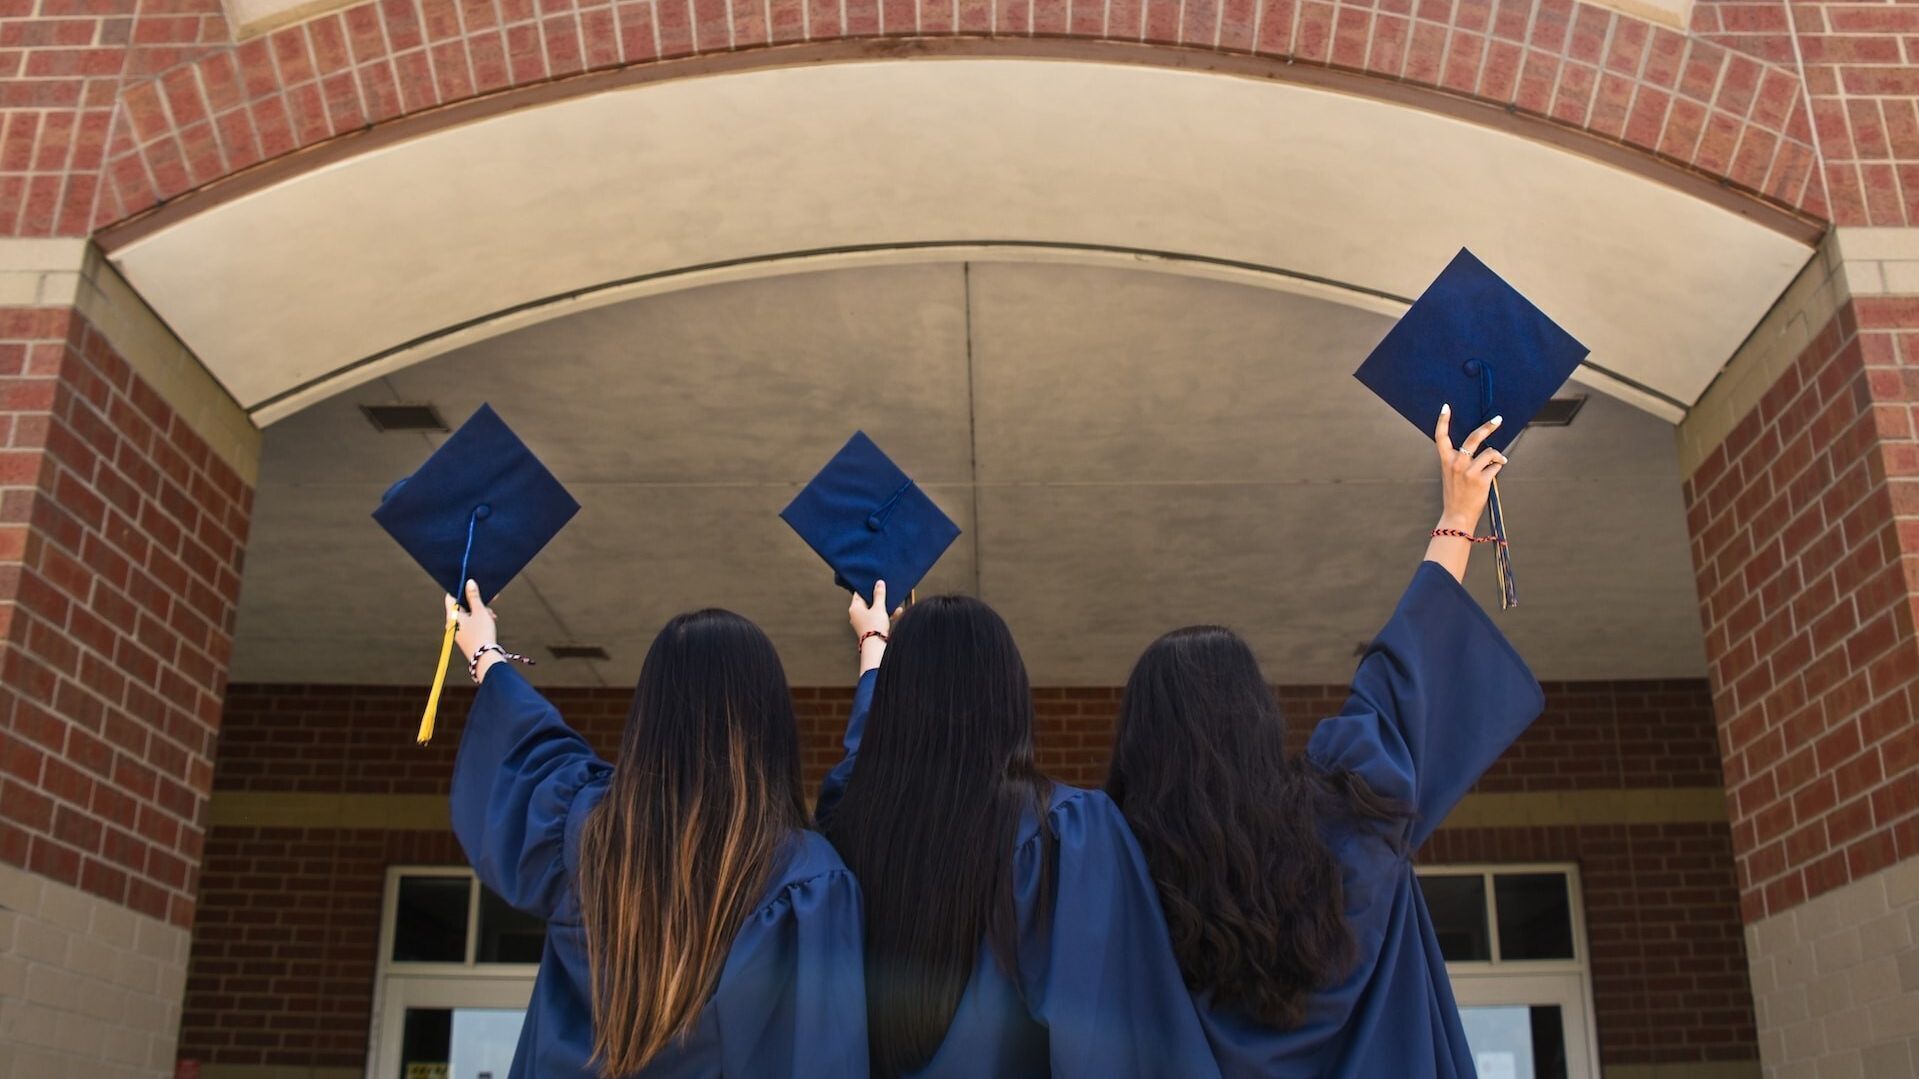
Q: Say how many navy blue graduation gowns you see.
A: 3